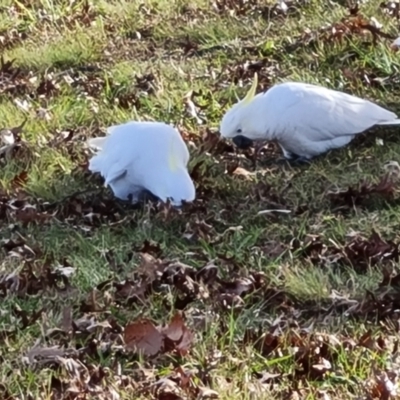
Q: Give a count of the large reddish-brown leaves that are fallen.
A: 2